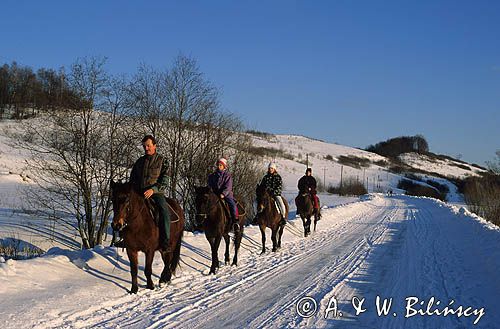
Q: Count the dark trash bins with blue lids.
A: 0